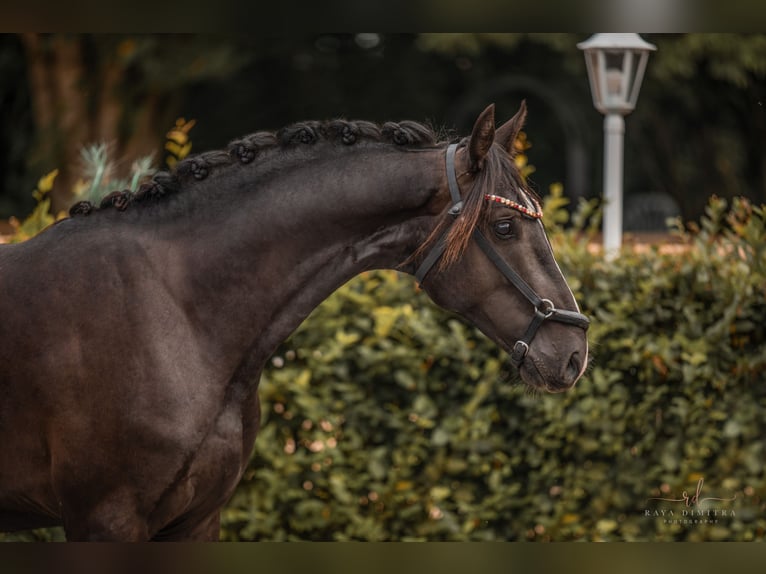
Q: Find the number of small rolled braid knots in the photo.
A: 8